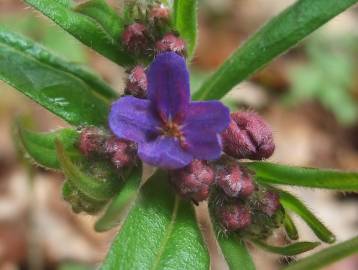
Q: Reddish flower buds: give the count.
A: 11